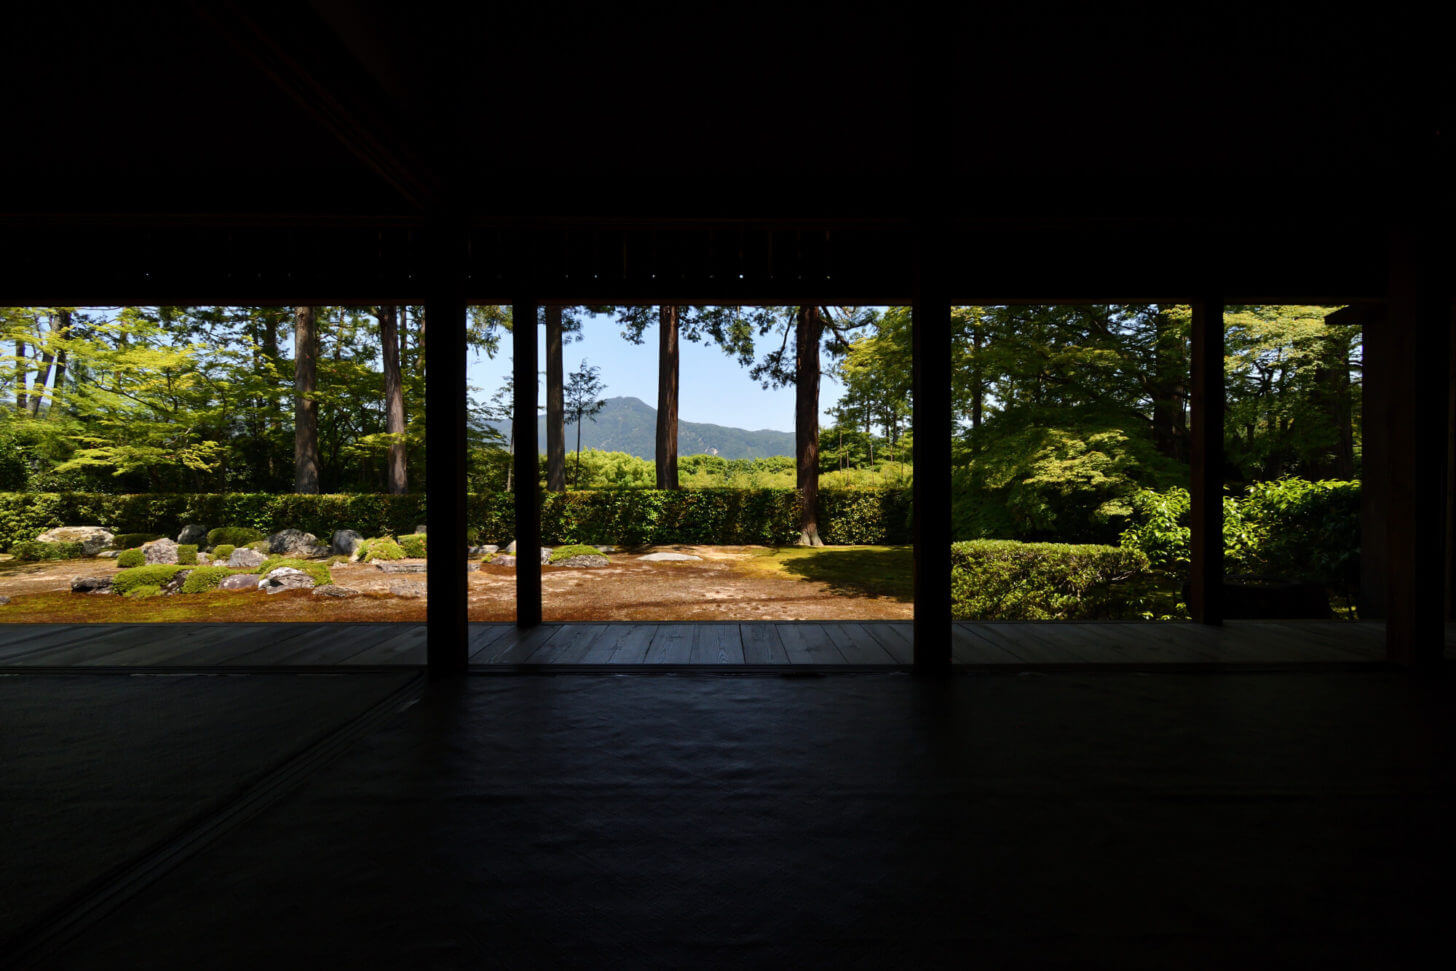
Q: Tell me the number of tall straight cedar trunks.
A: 5